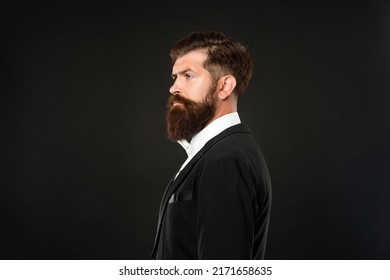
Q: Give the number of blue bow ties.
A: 0